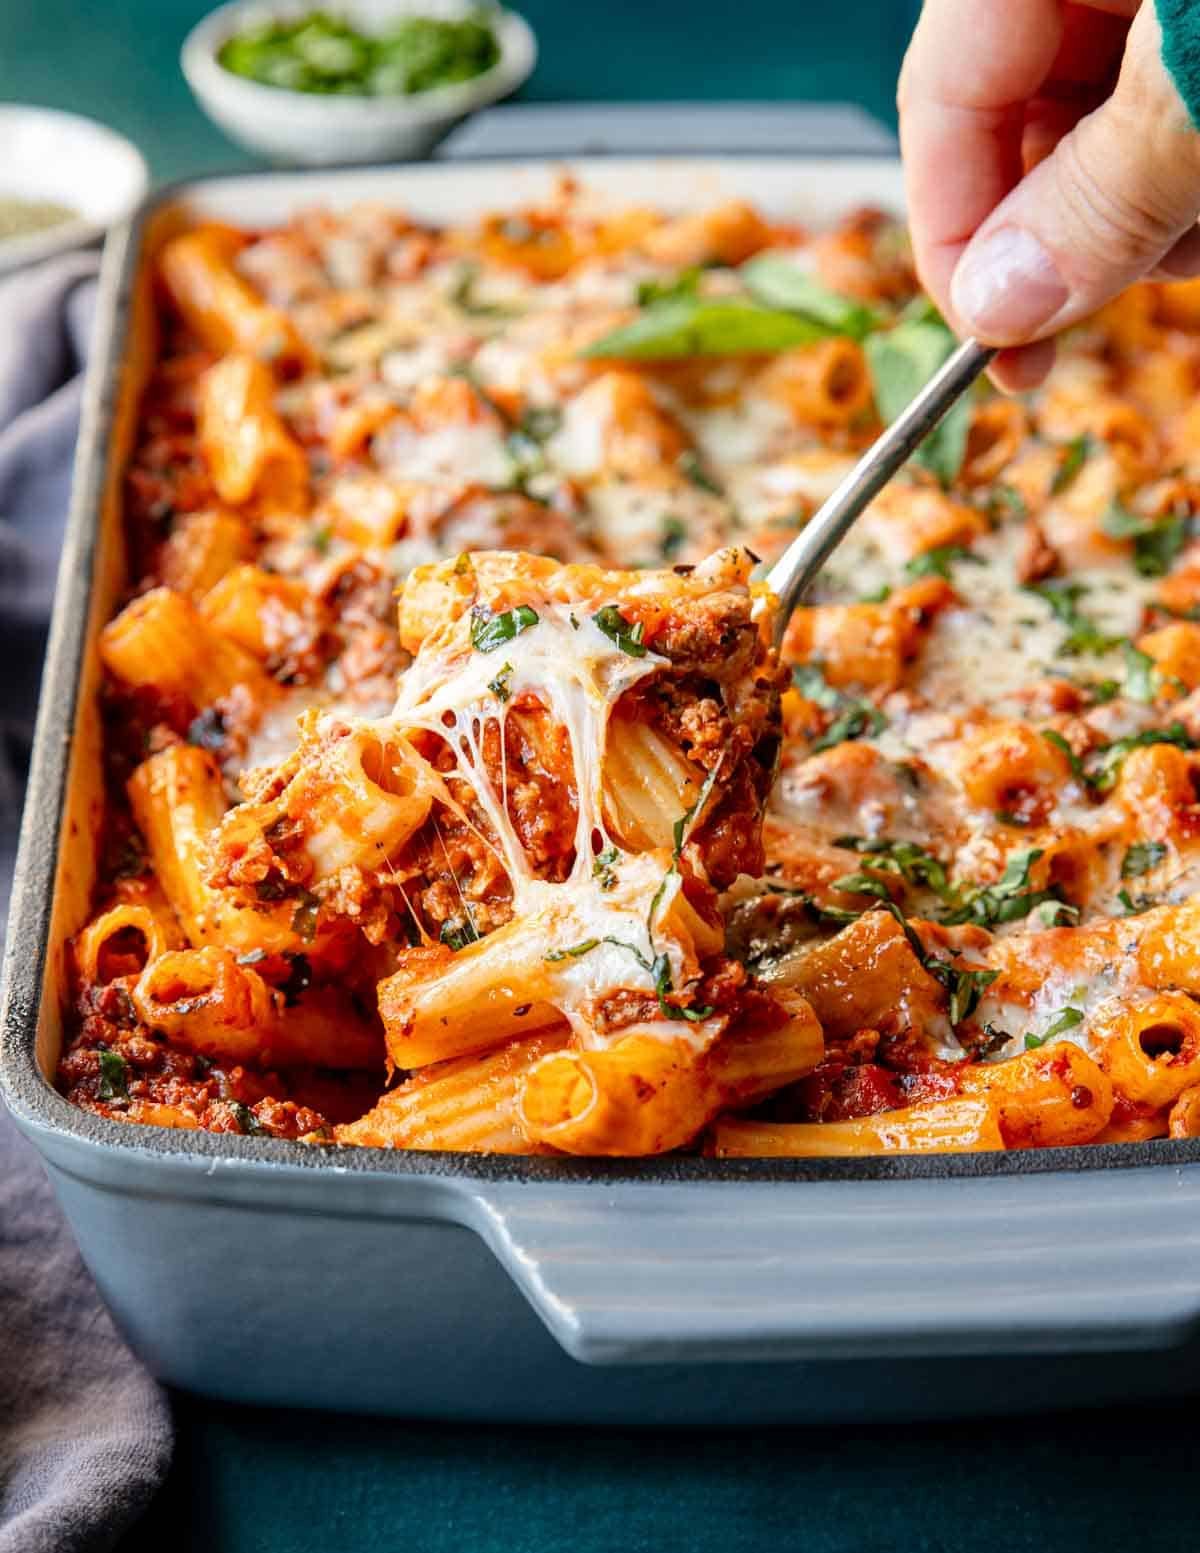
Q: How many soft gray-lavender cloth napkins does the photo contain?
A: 1